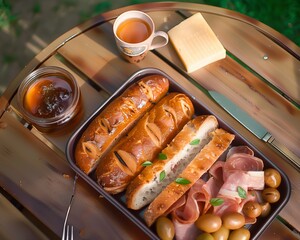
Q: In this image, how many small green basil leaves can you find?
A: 7